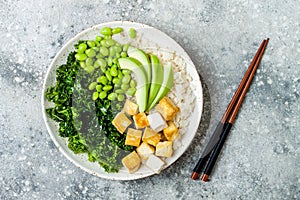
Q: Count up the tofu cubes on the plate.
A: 12